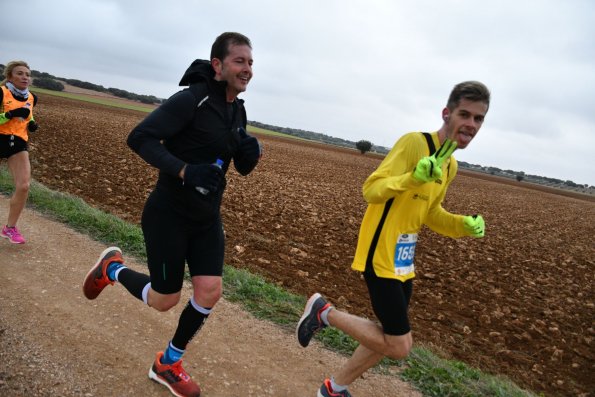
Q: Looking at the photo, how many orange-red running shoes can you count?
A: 2